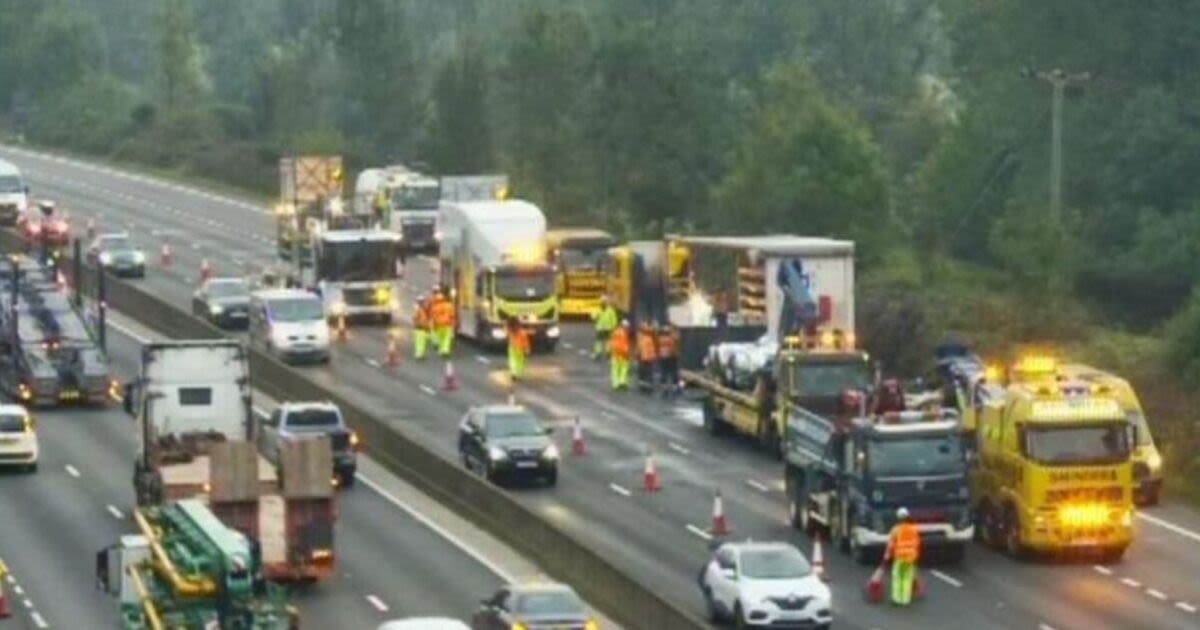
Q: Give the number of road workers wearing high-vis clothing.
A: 8